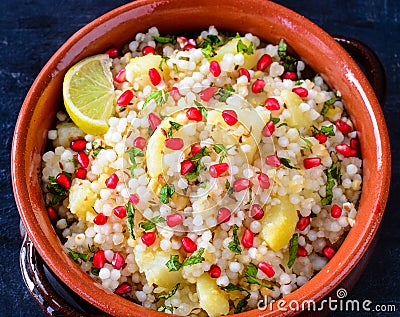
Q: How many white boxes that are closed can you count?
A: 0